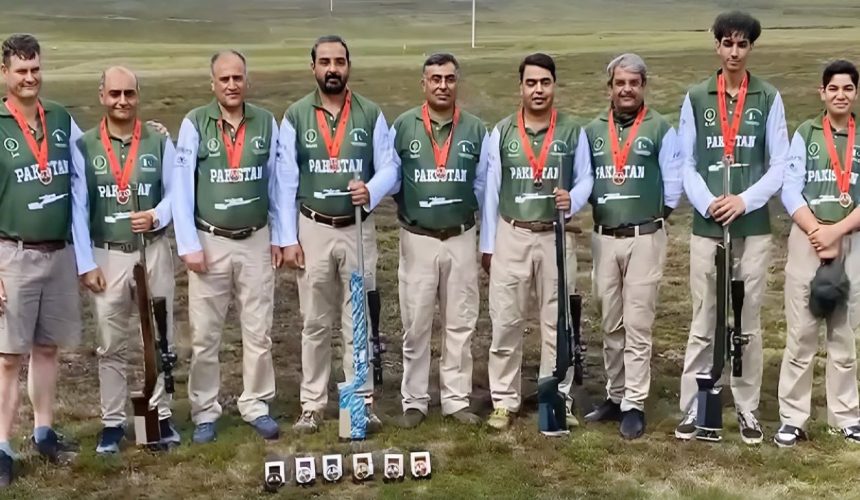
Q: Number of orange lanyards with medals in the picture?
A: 9